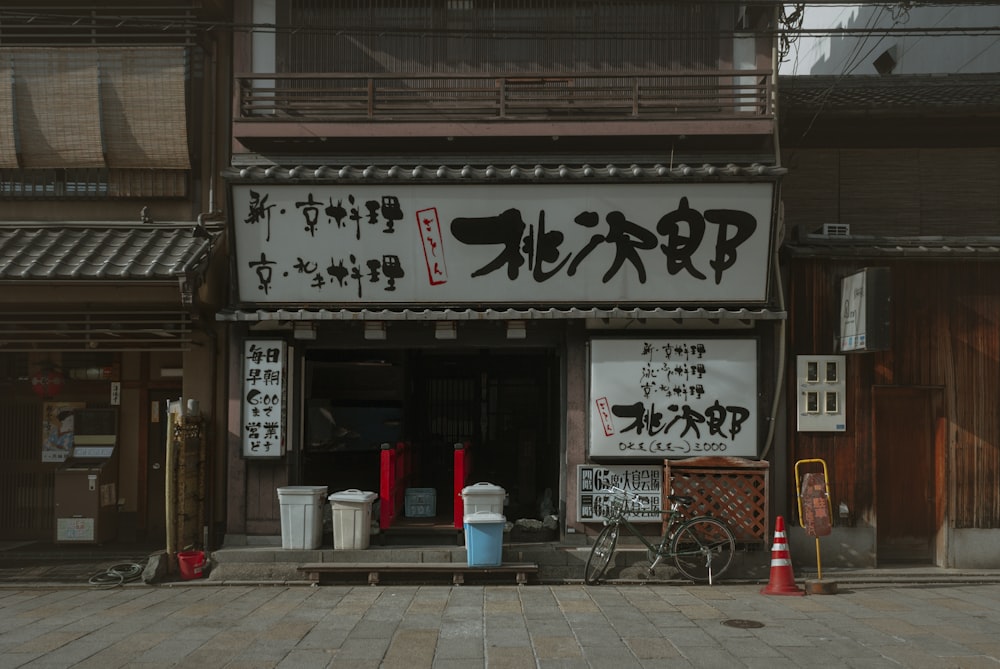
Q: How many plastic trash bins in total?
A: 4